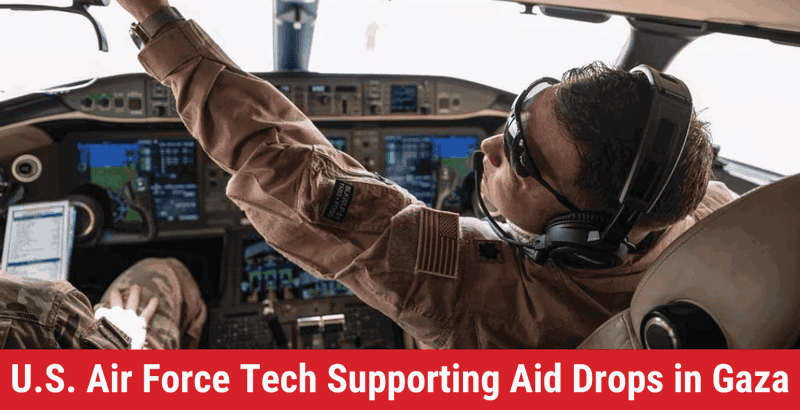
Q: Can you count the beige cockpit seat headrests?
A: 1